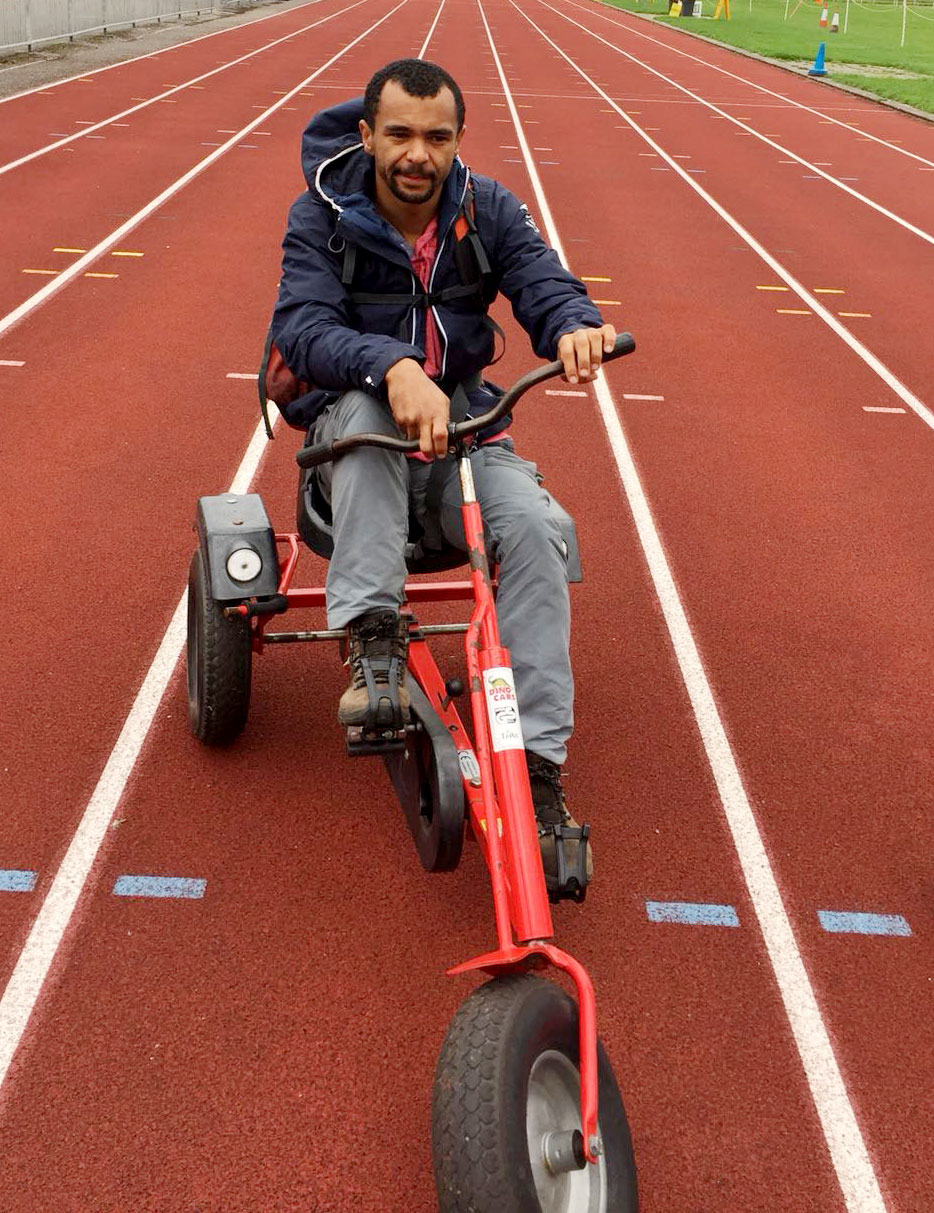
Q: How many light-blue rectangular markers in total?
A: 4